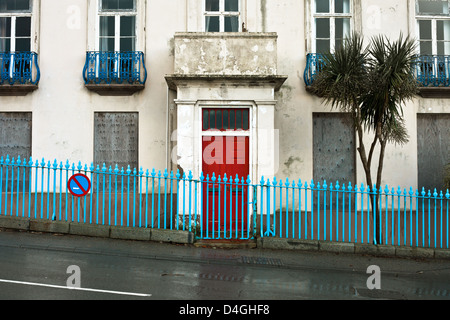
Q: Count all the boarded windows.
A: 4